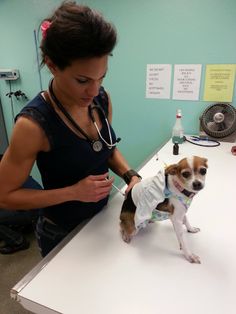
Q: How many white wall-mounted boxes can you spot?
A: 1